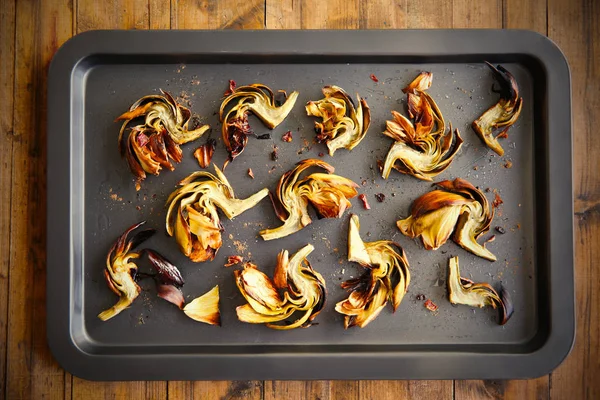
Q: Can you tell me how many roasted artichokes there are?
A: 12